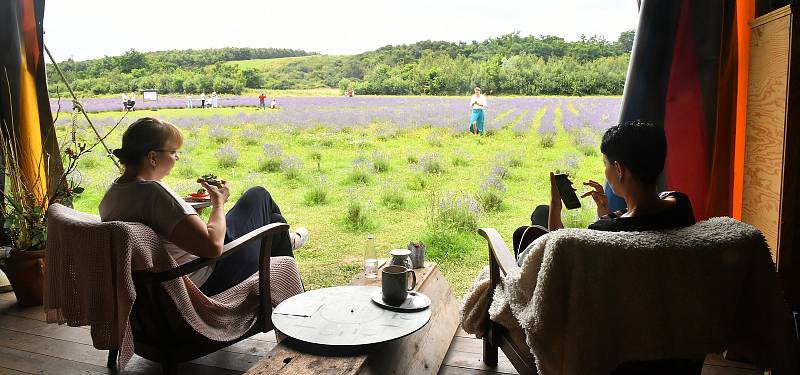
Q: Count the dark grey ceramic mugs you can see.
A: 1